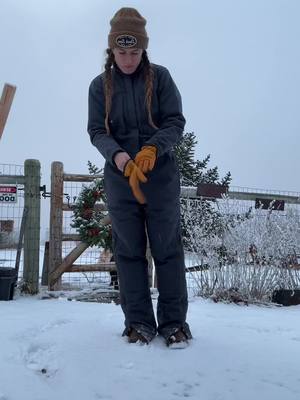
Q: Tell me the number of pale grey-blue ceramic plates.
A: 0